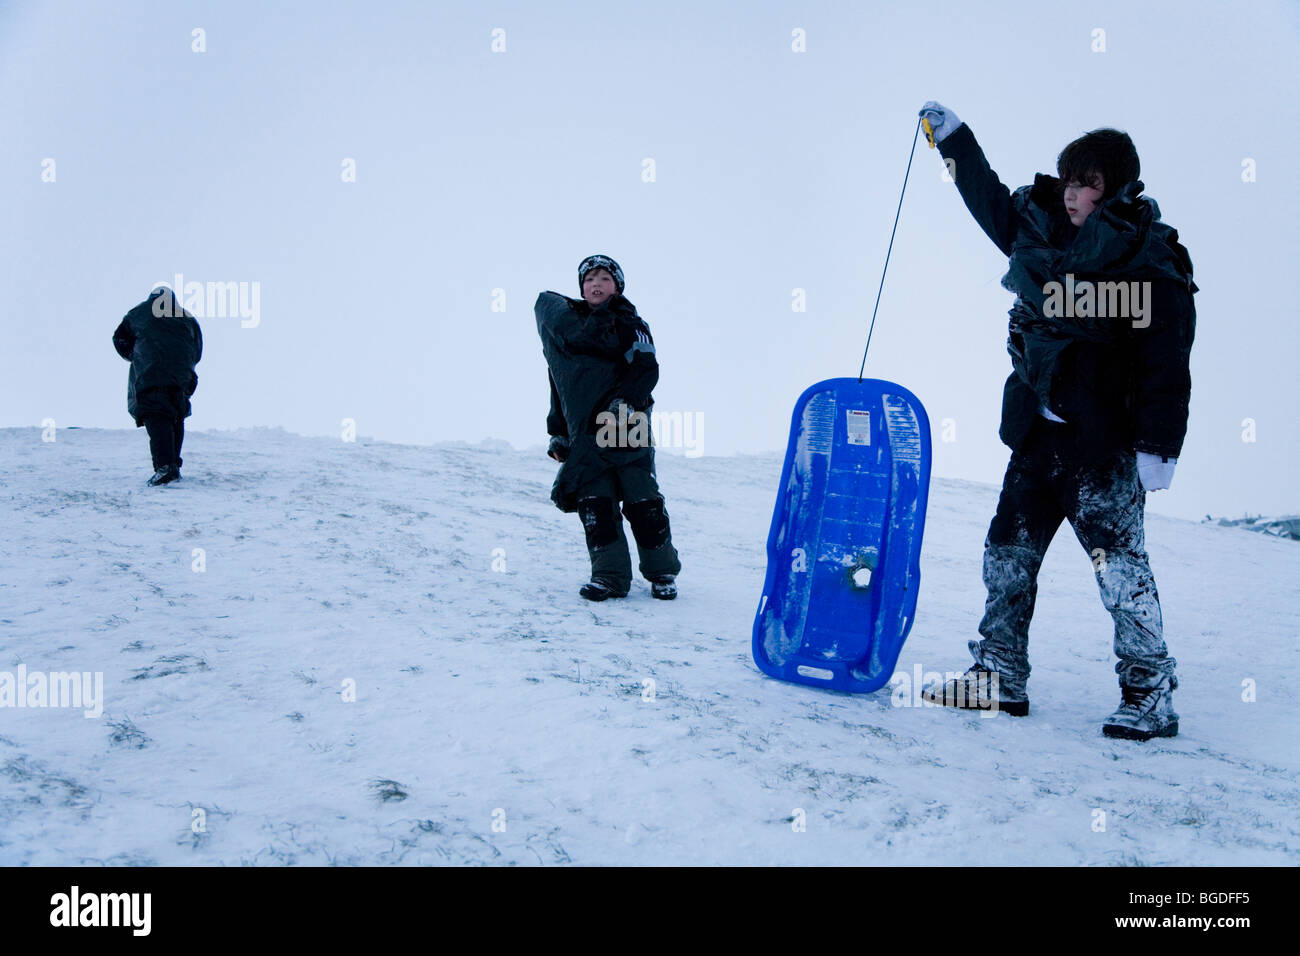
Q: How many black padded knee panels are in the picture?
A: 2